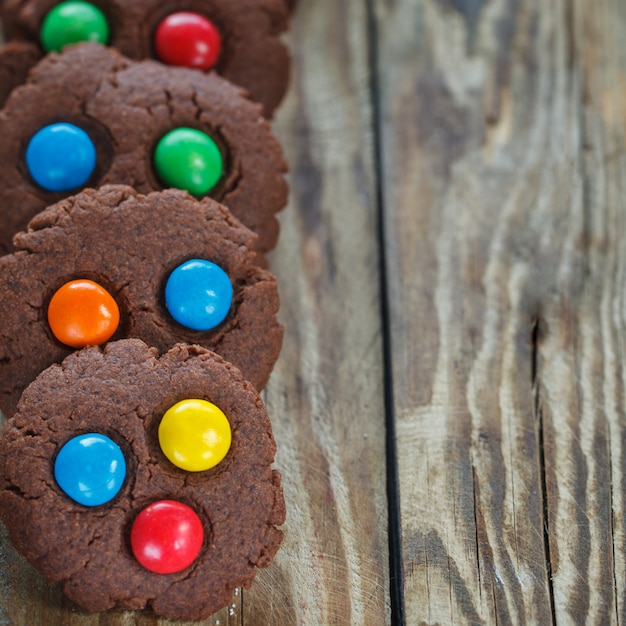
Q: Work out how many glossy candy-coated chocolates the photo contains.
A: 9